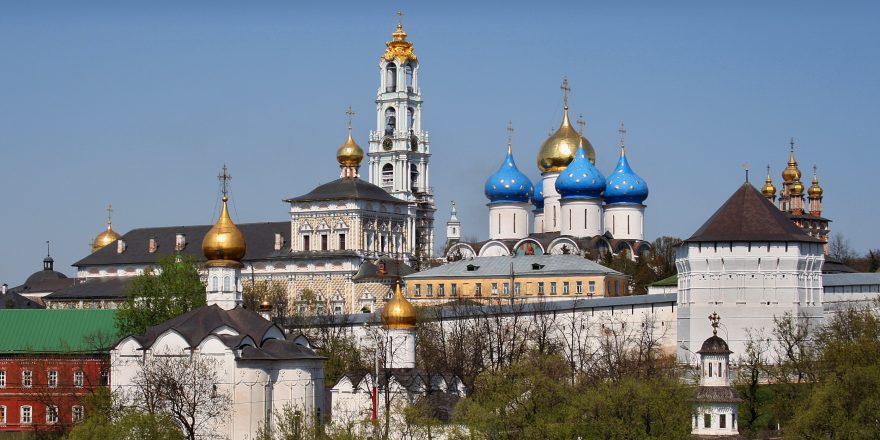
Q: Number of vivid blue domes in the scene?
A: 4